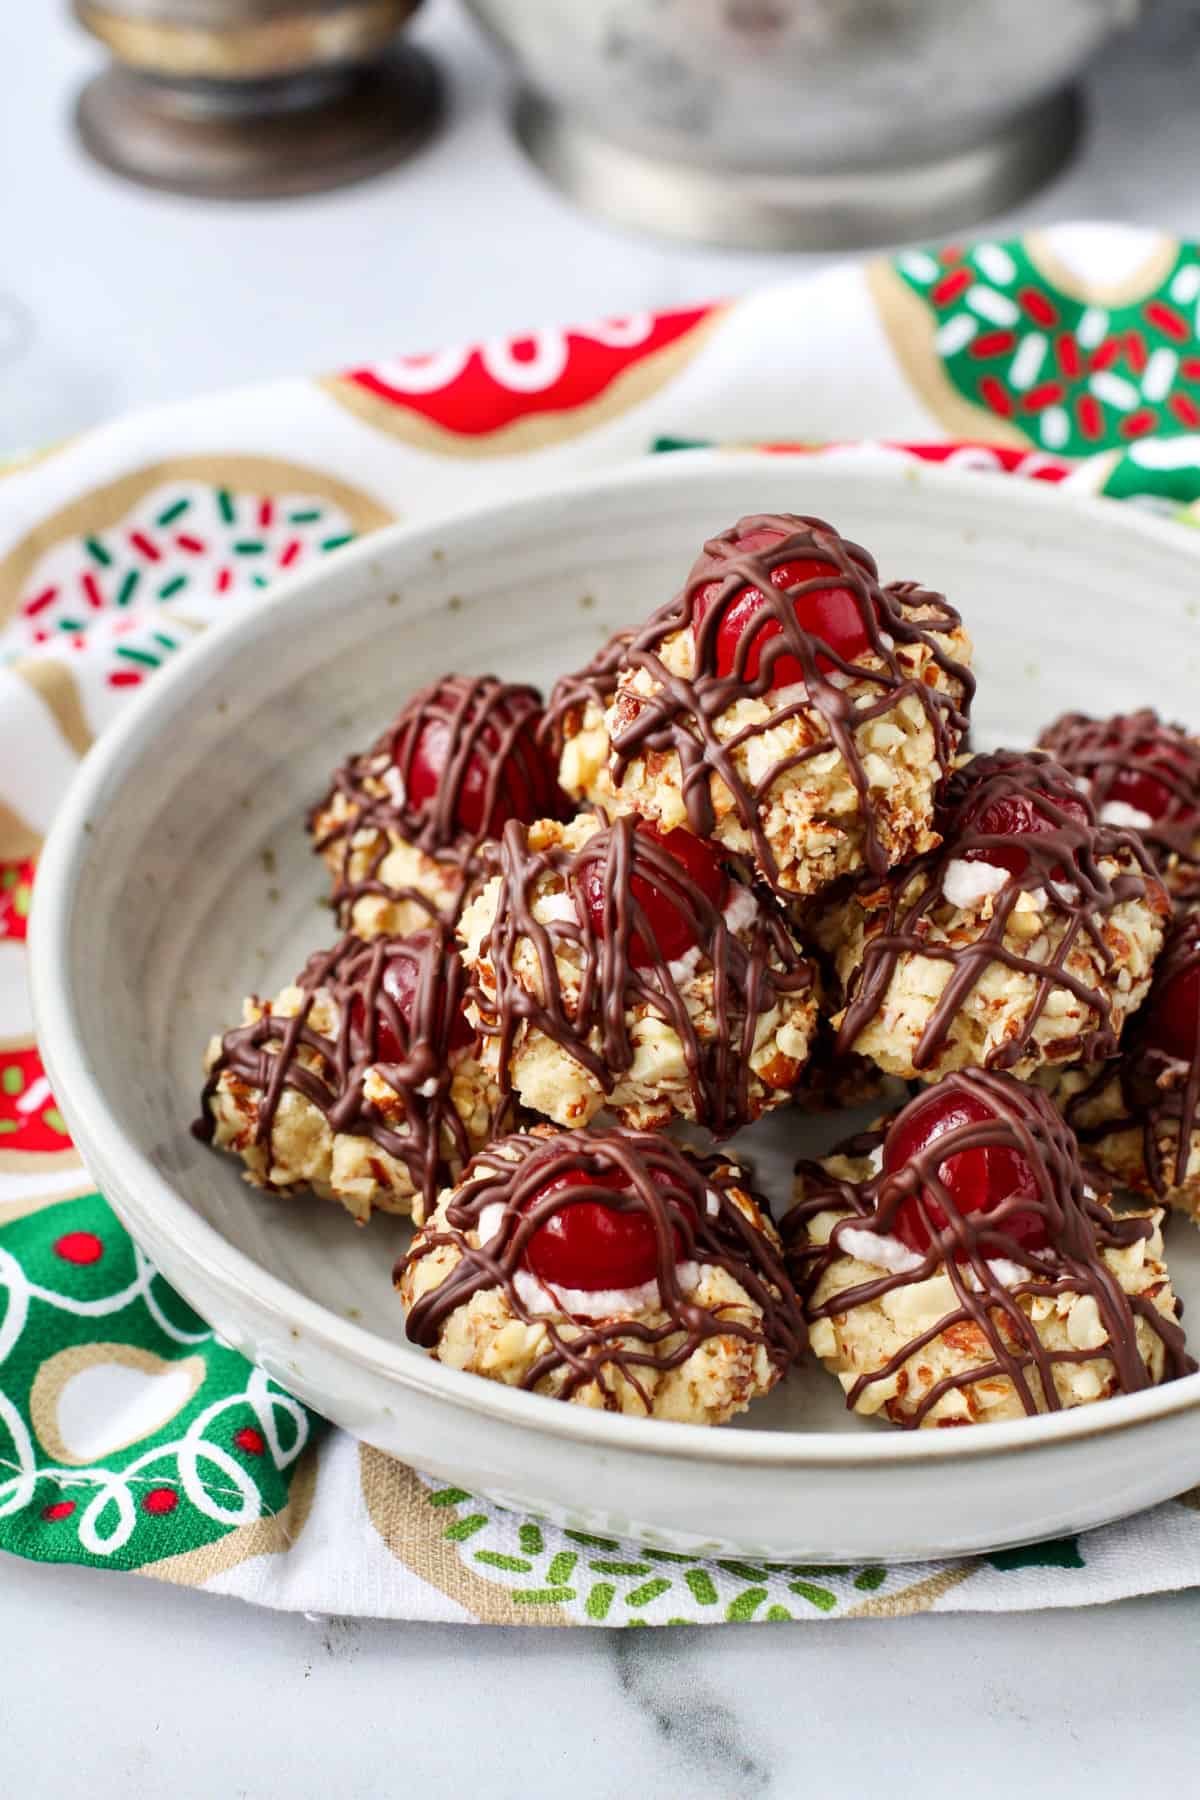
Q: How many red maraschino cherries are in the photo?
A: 9